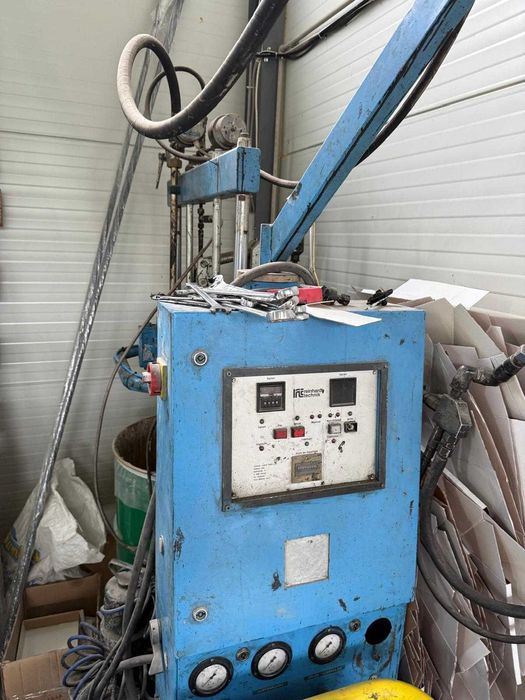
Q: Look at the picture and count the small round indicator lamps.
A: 10